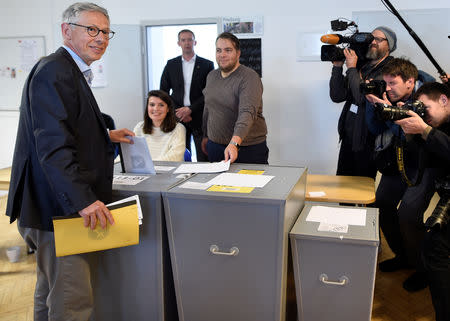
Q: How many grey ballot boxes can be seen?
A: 3